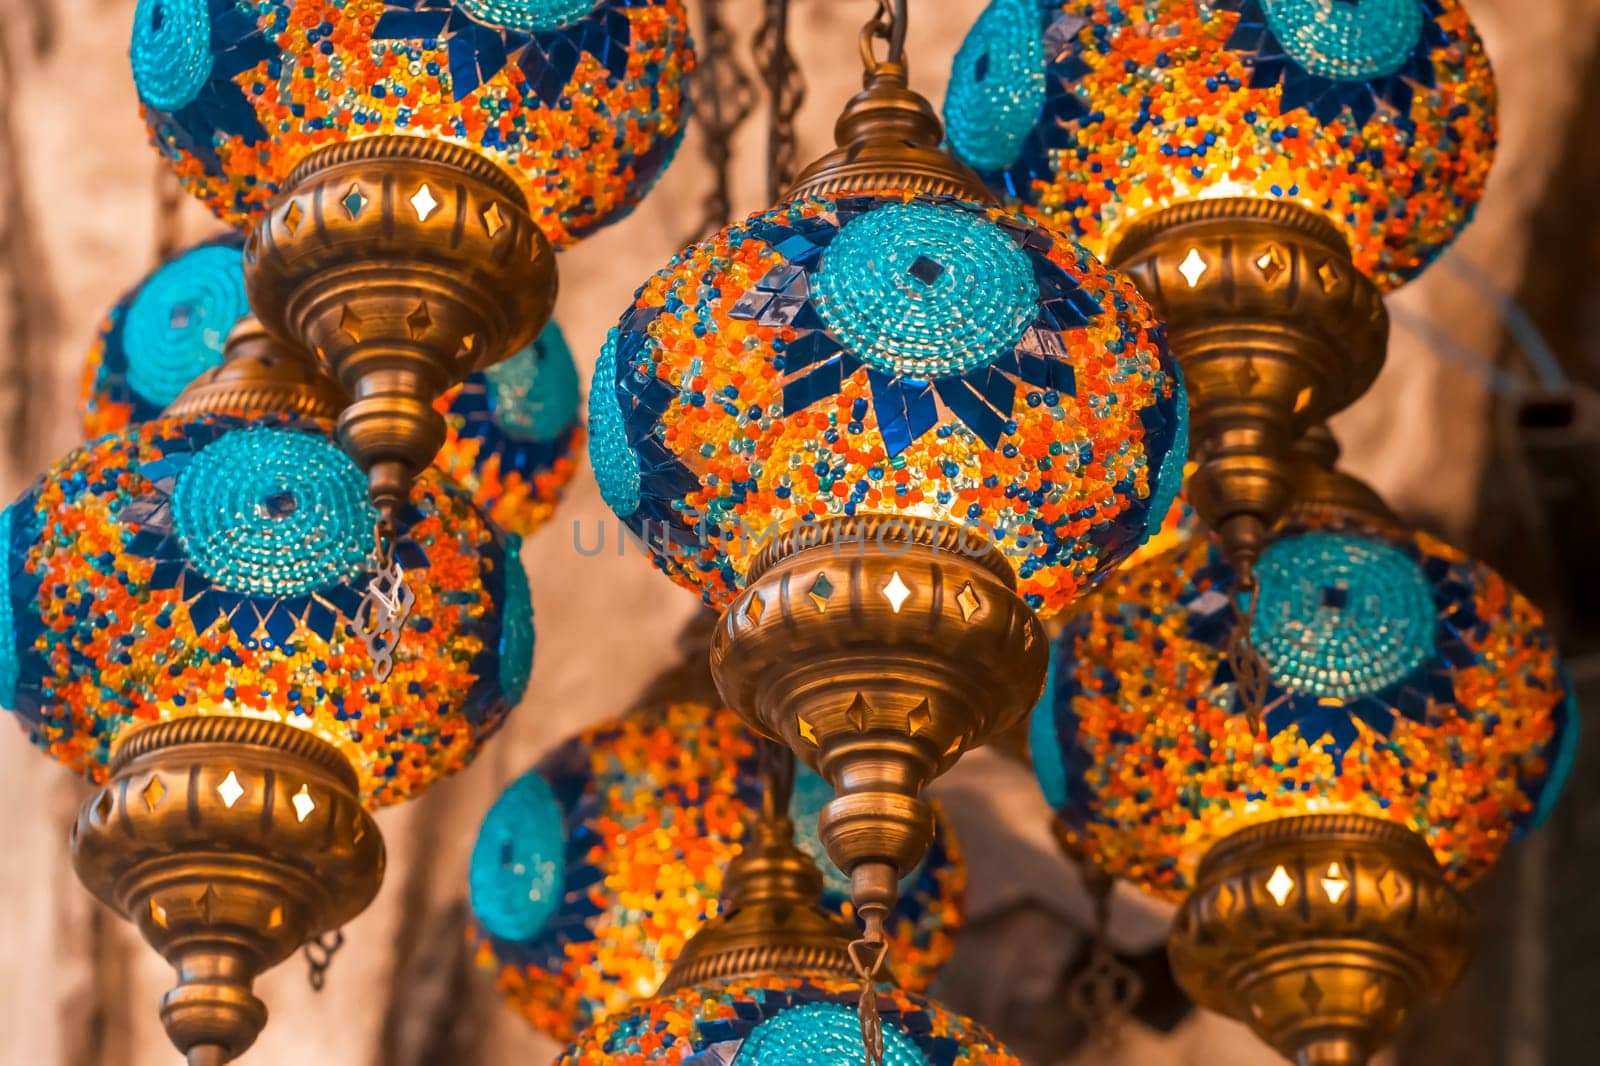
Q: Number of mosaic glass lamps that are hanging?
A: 8